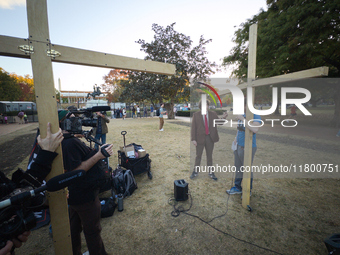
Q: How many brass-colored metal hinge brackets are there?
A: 2